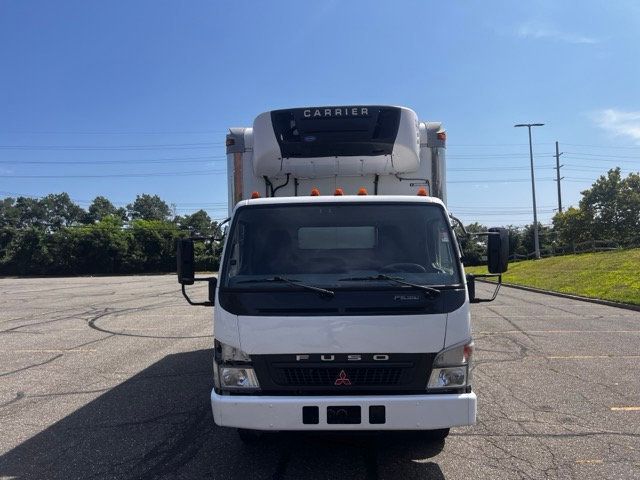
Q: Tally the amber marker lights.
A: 5